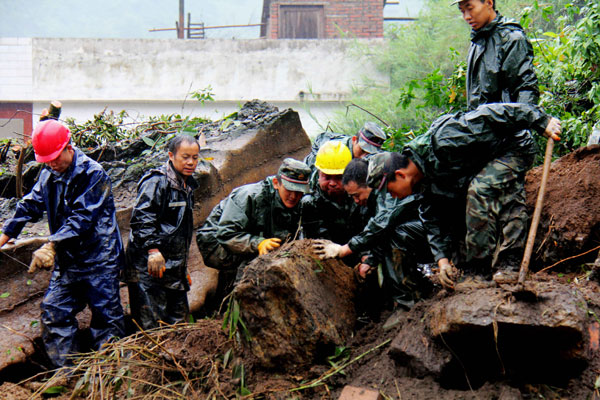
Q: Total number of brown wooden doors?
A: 1